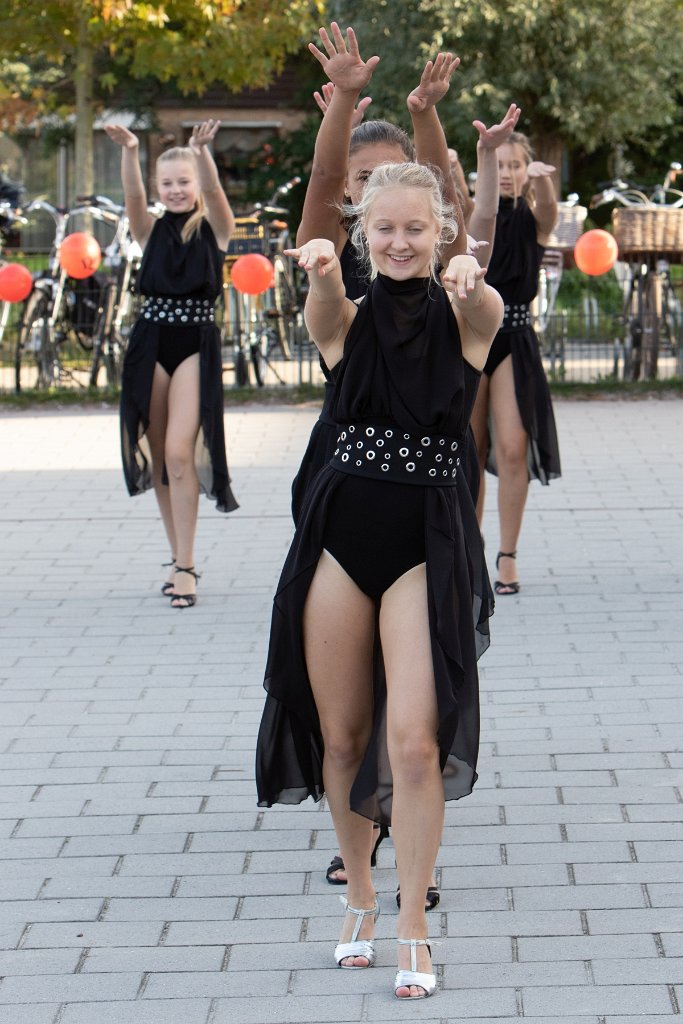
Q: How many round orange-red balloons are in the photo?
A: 4